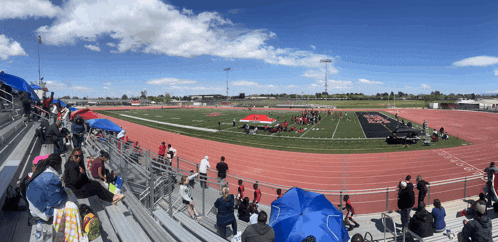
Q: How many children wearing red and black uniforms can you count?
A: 4